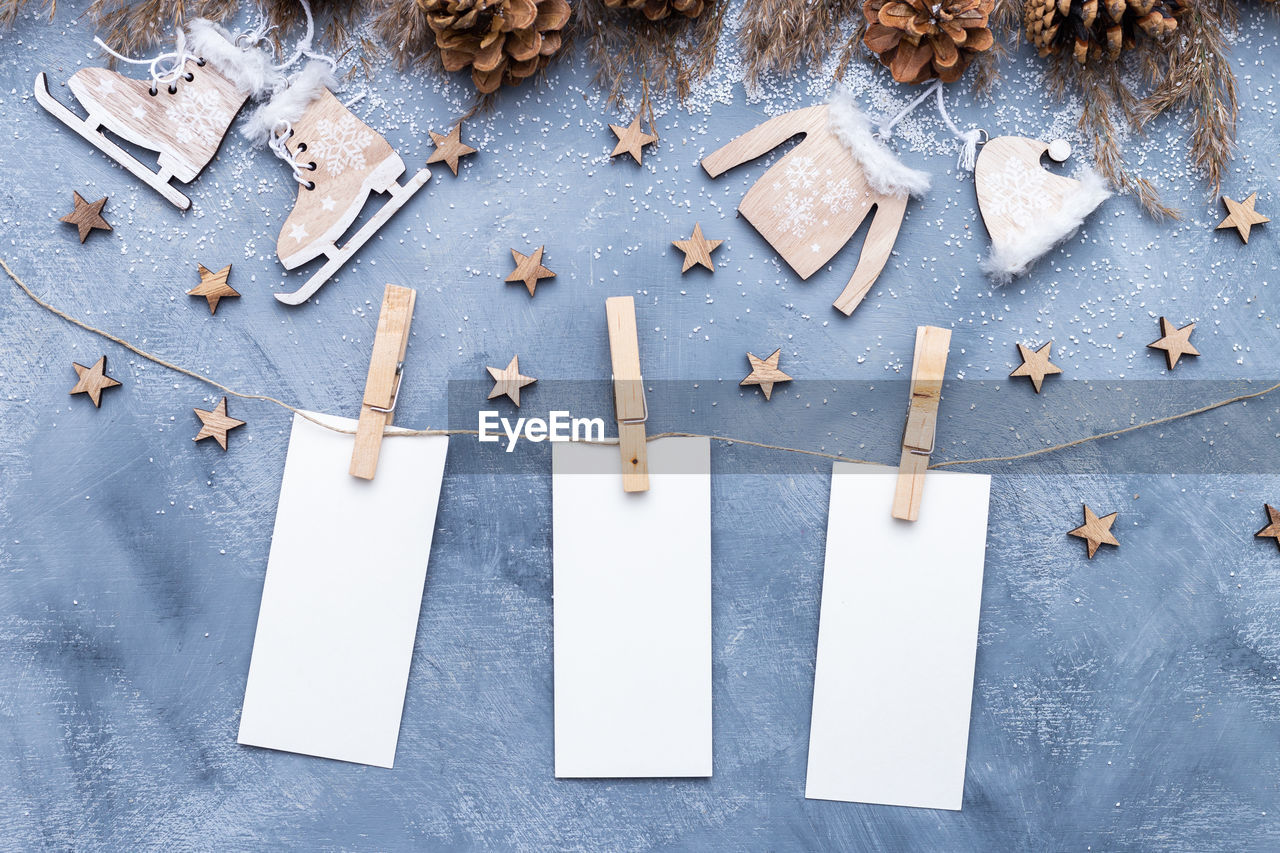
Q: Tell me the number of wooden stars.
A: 15